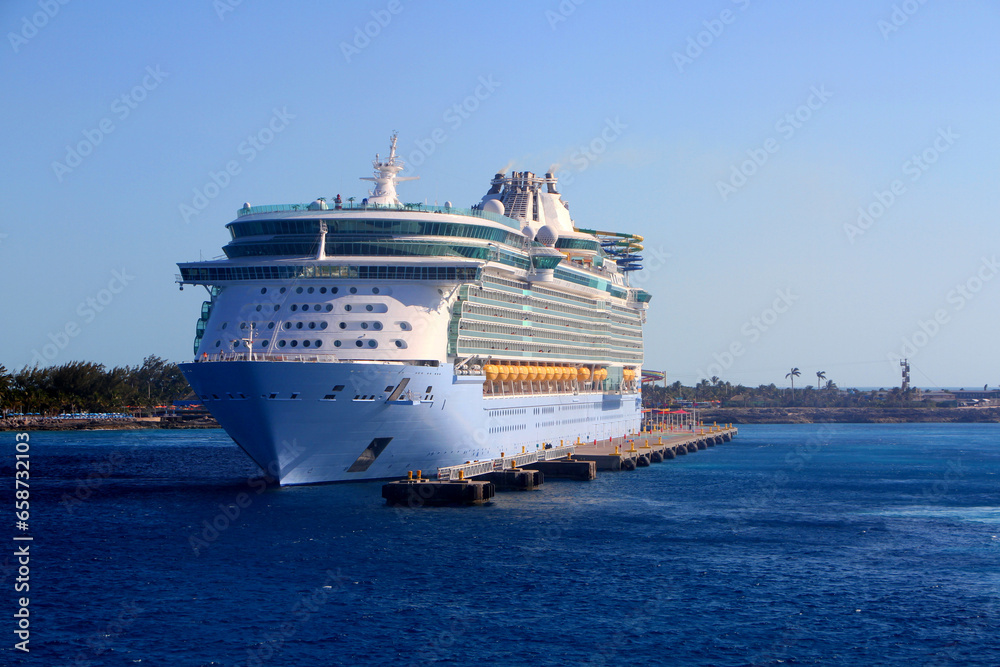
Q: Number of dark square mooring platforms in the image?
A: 3